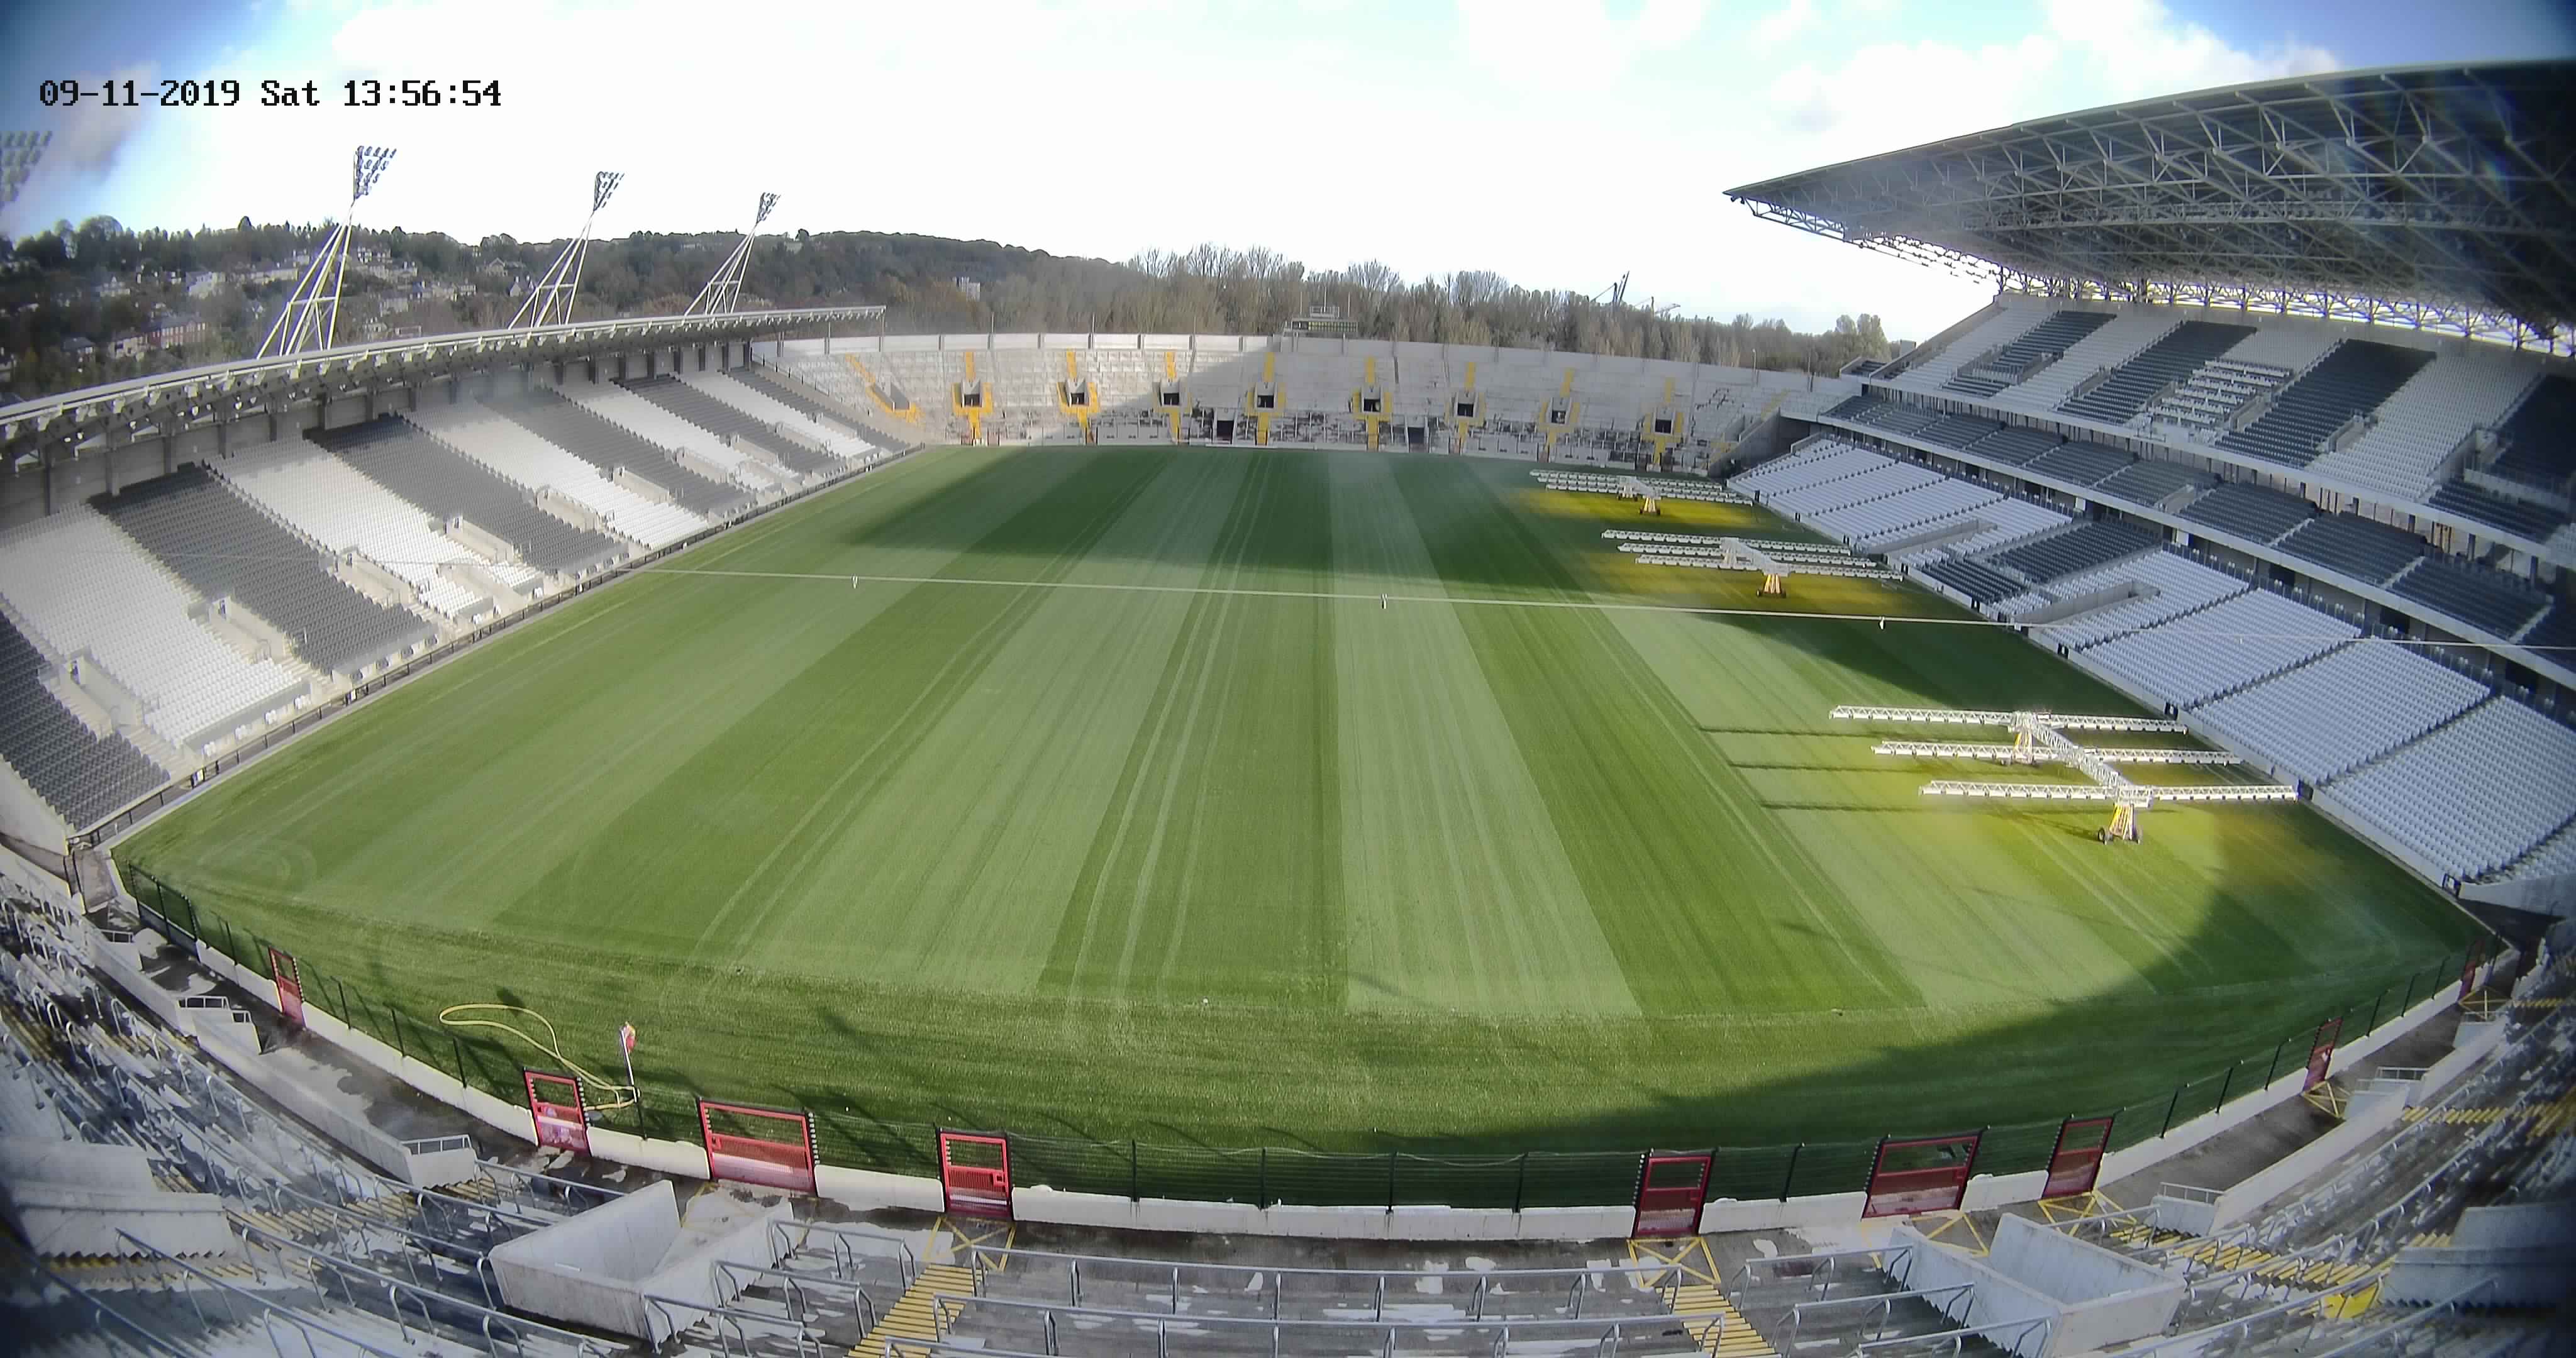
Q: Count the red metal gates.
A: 9